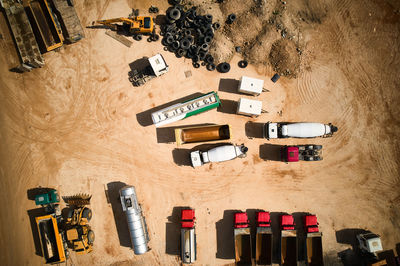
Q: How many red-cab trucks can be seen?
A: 6